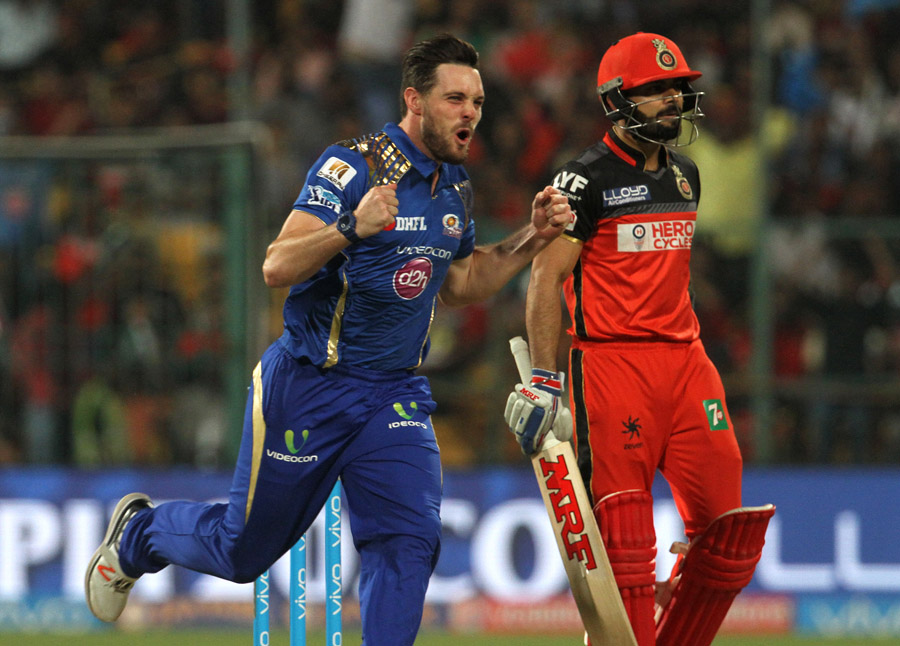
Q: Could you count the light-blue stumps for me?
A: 3